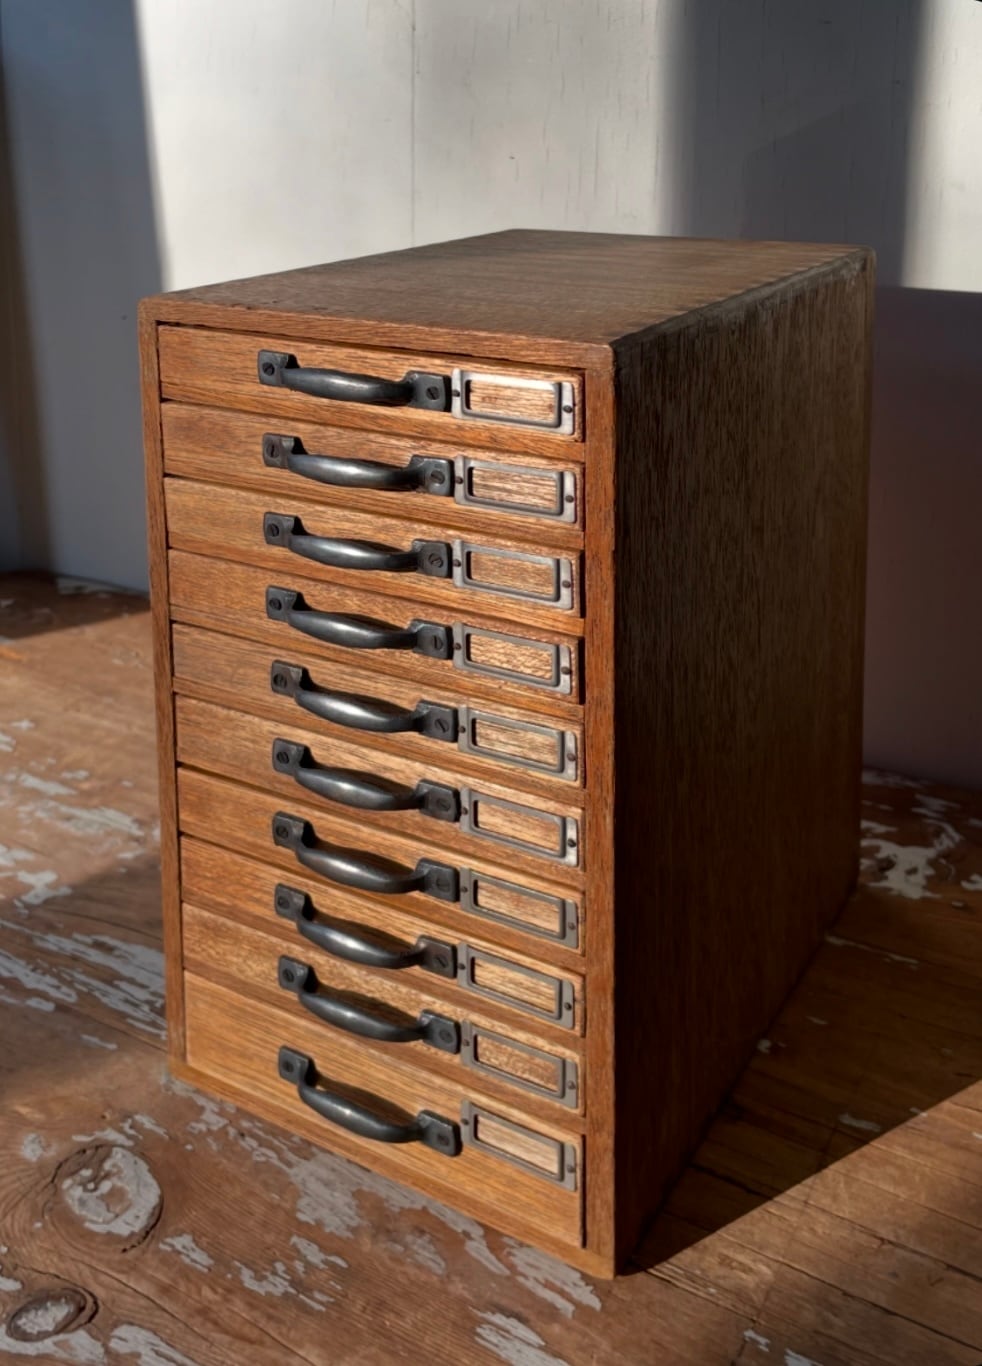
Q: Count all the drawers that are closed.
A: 10